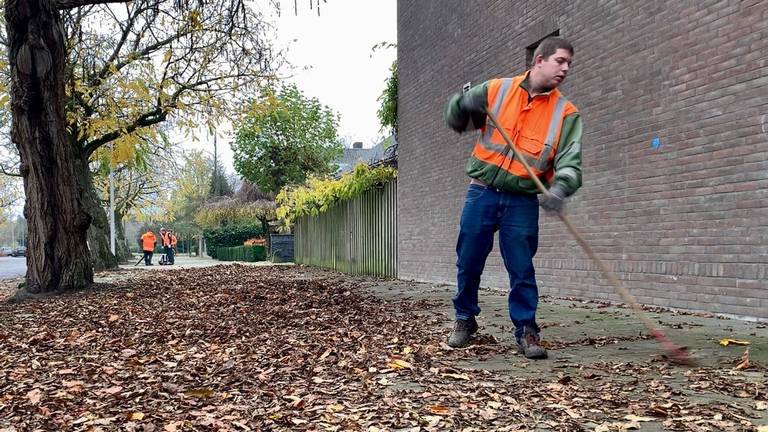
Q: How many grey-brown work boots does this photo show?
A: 2